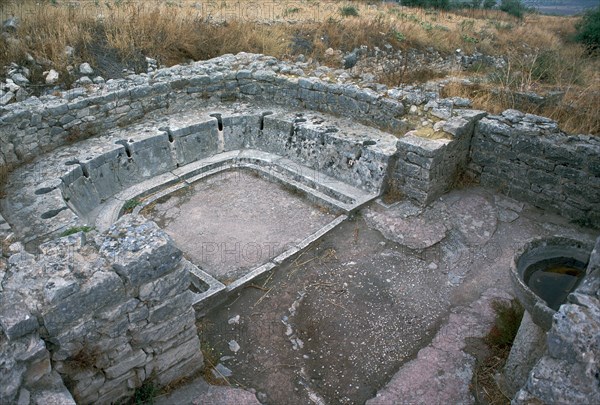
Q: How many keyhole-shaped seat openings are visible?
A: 10